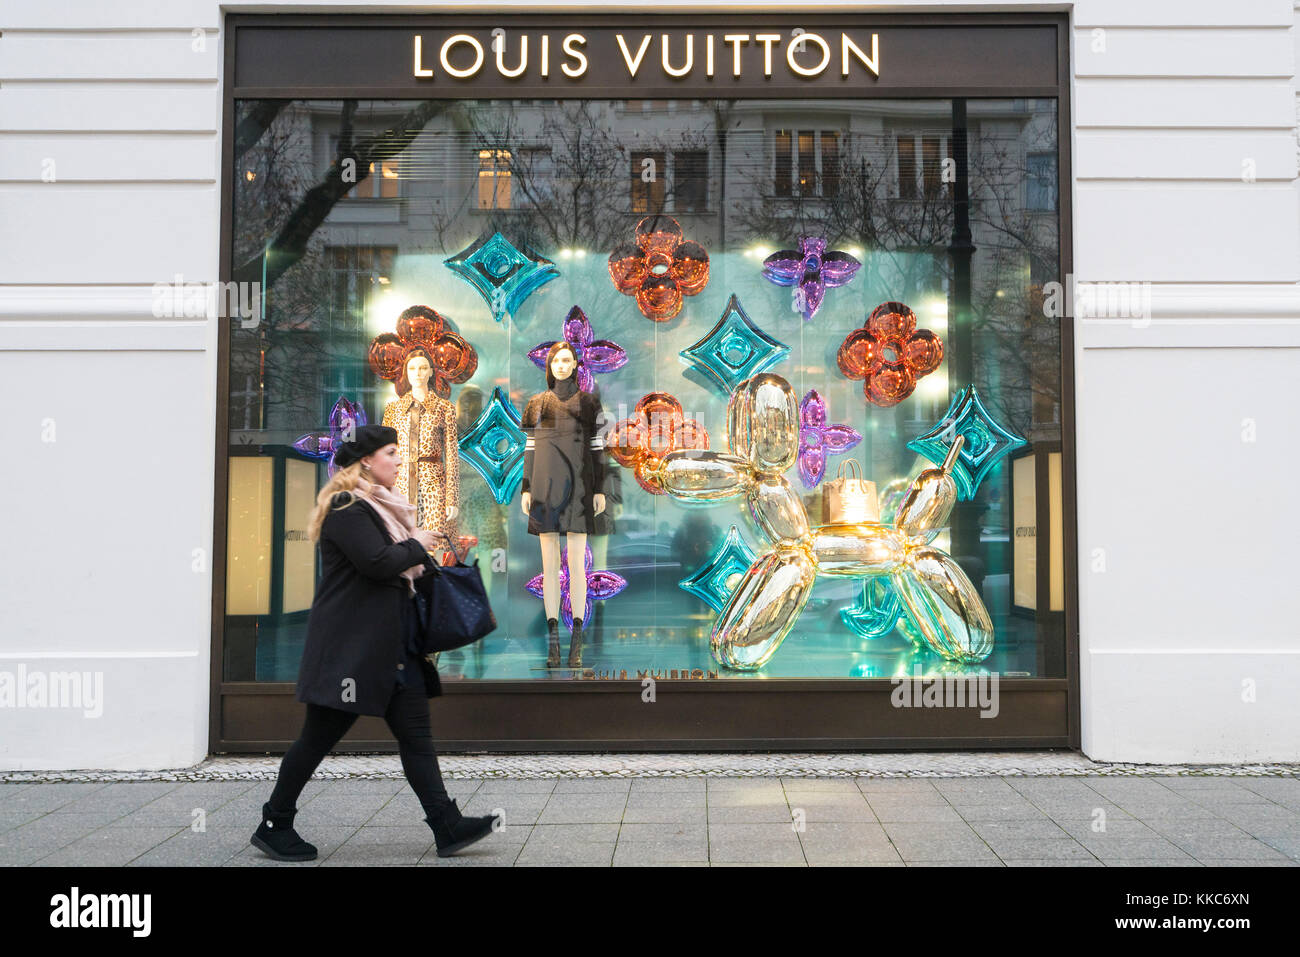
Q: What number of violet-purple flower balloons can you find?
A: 5